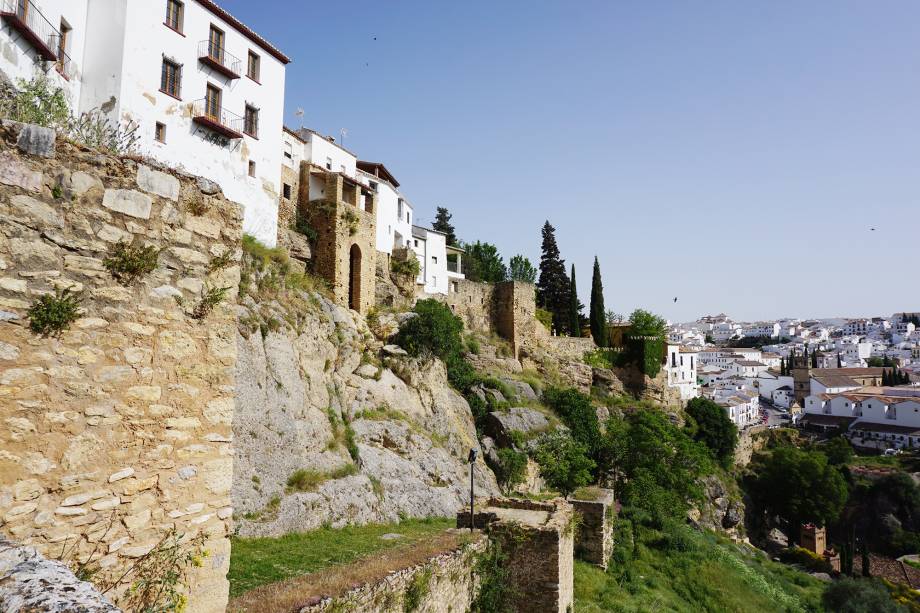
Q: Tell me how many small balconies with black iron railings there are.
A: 3